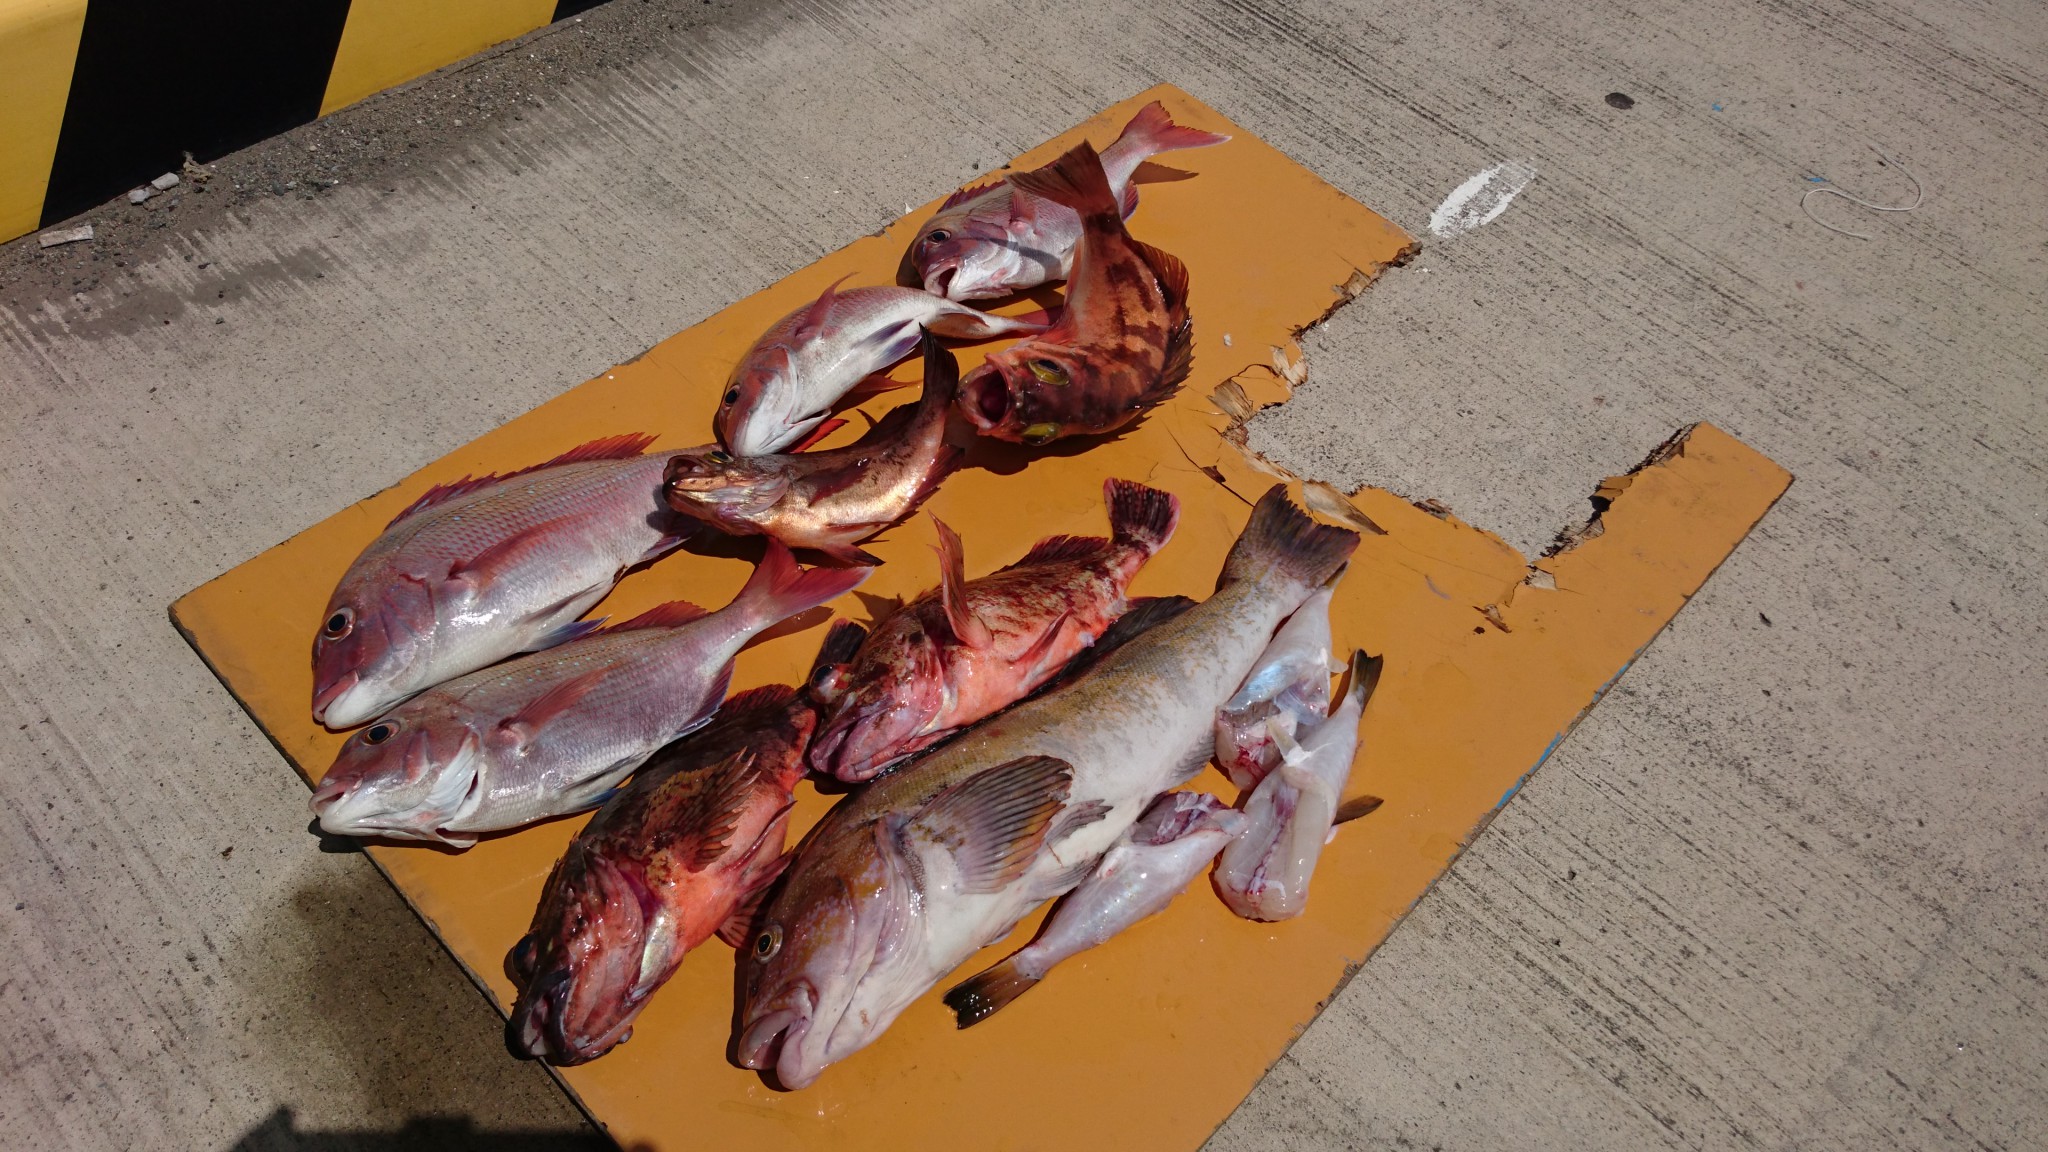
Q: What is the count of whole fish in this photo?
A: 9